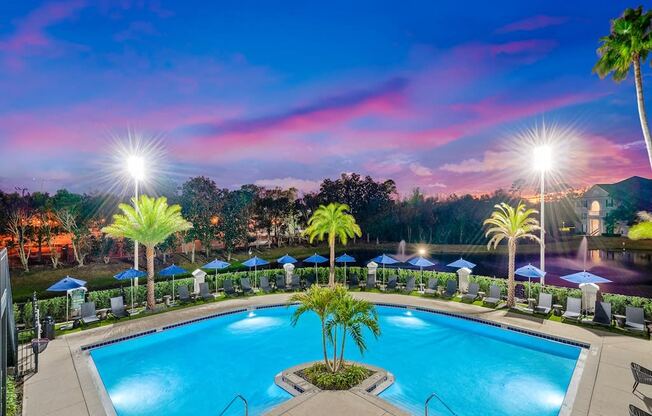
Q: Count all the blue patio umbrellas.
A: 13